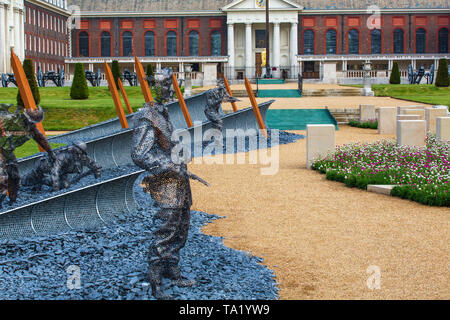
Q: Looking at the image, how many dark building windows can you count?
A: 14